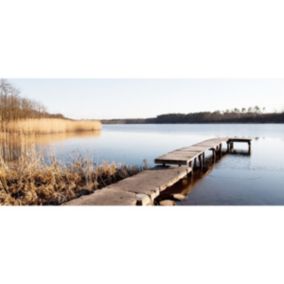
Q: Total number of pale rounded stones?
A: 2